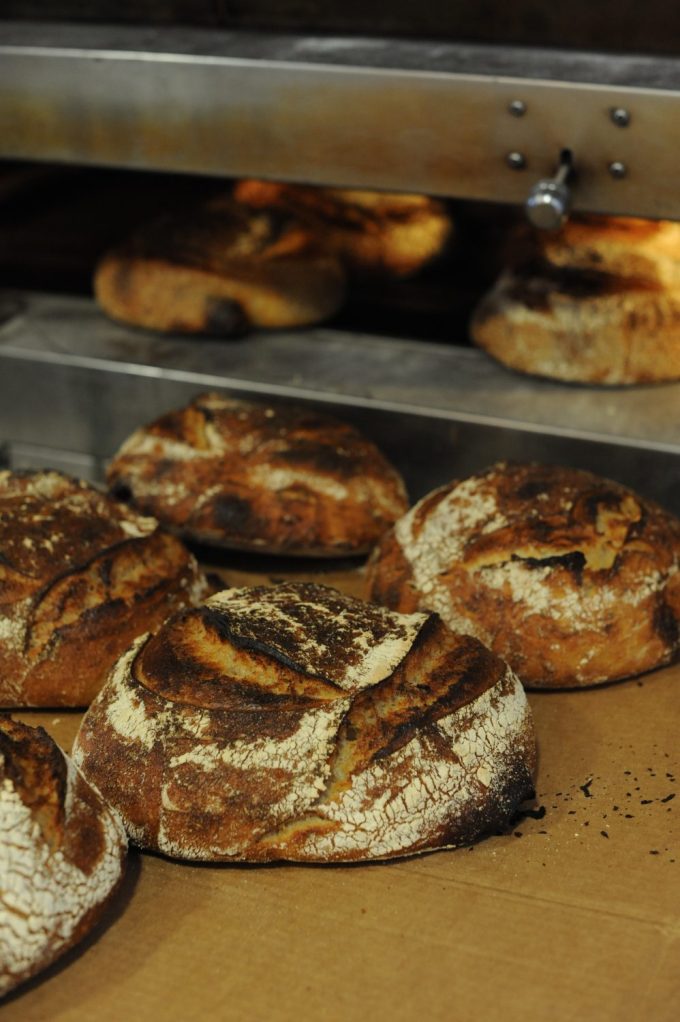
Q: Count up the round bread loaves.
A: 8